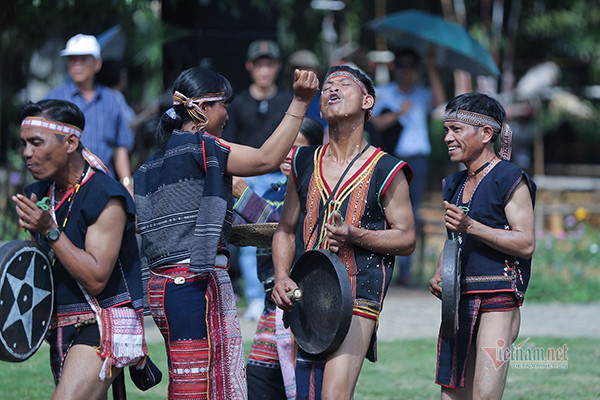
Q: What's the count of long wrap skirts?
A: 2